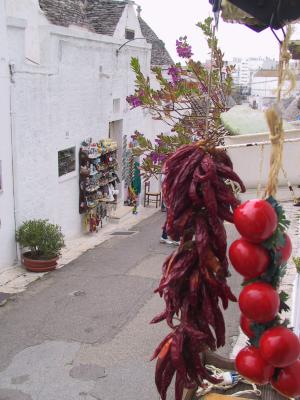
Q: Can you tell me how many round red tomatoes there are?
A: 8